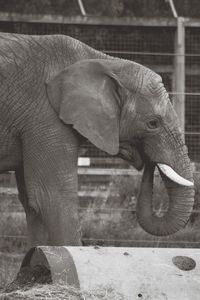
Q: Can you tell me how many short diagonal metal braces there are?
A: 2